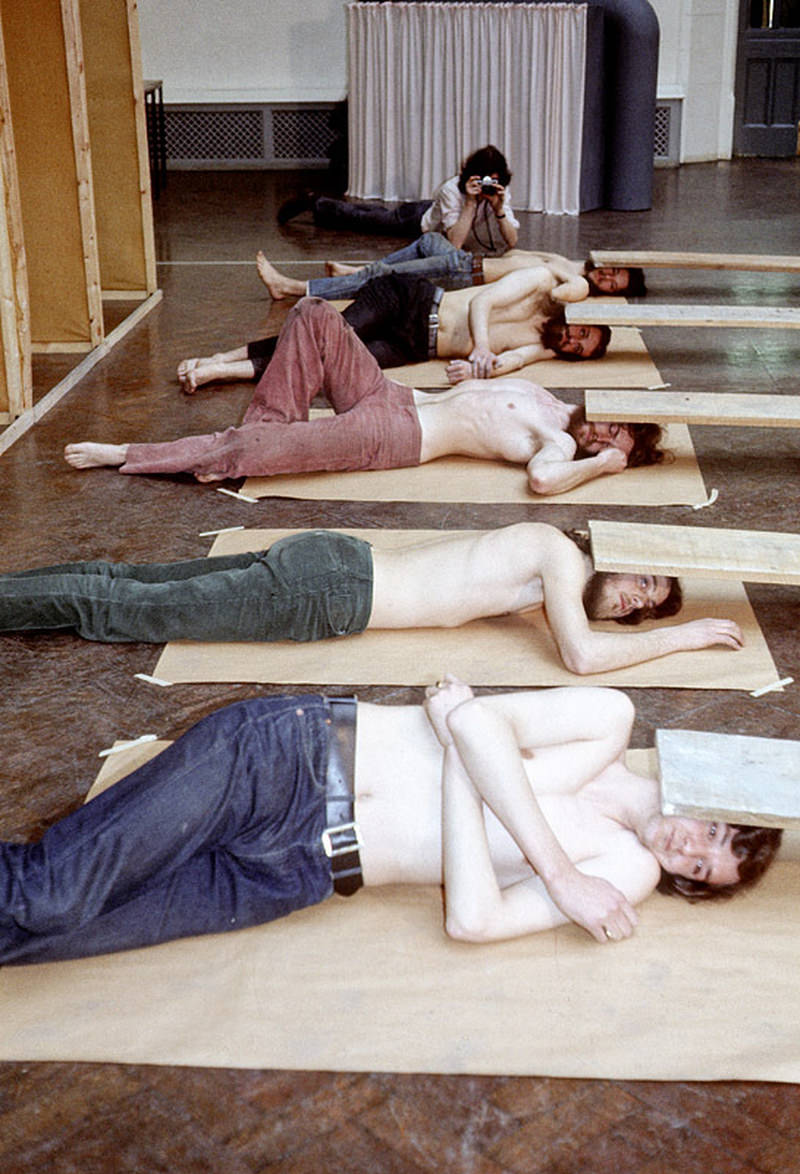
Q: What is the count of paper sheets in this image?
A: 5